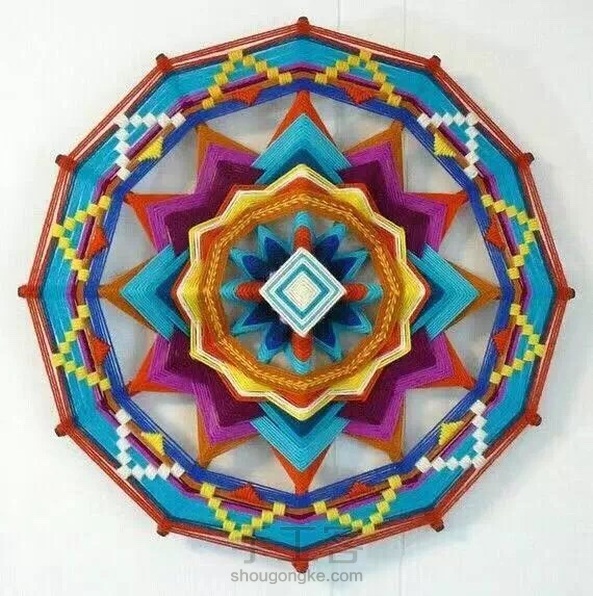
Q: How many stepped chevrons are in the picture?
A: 12